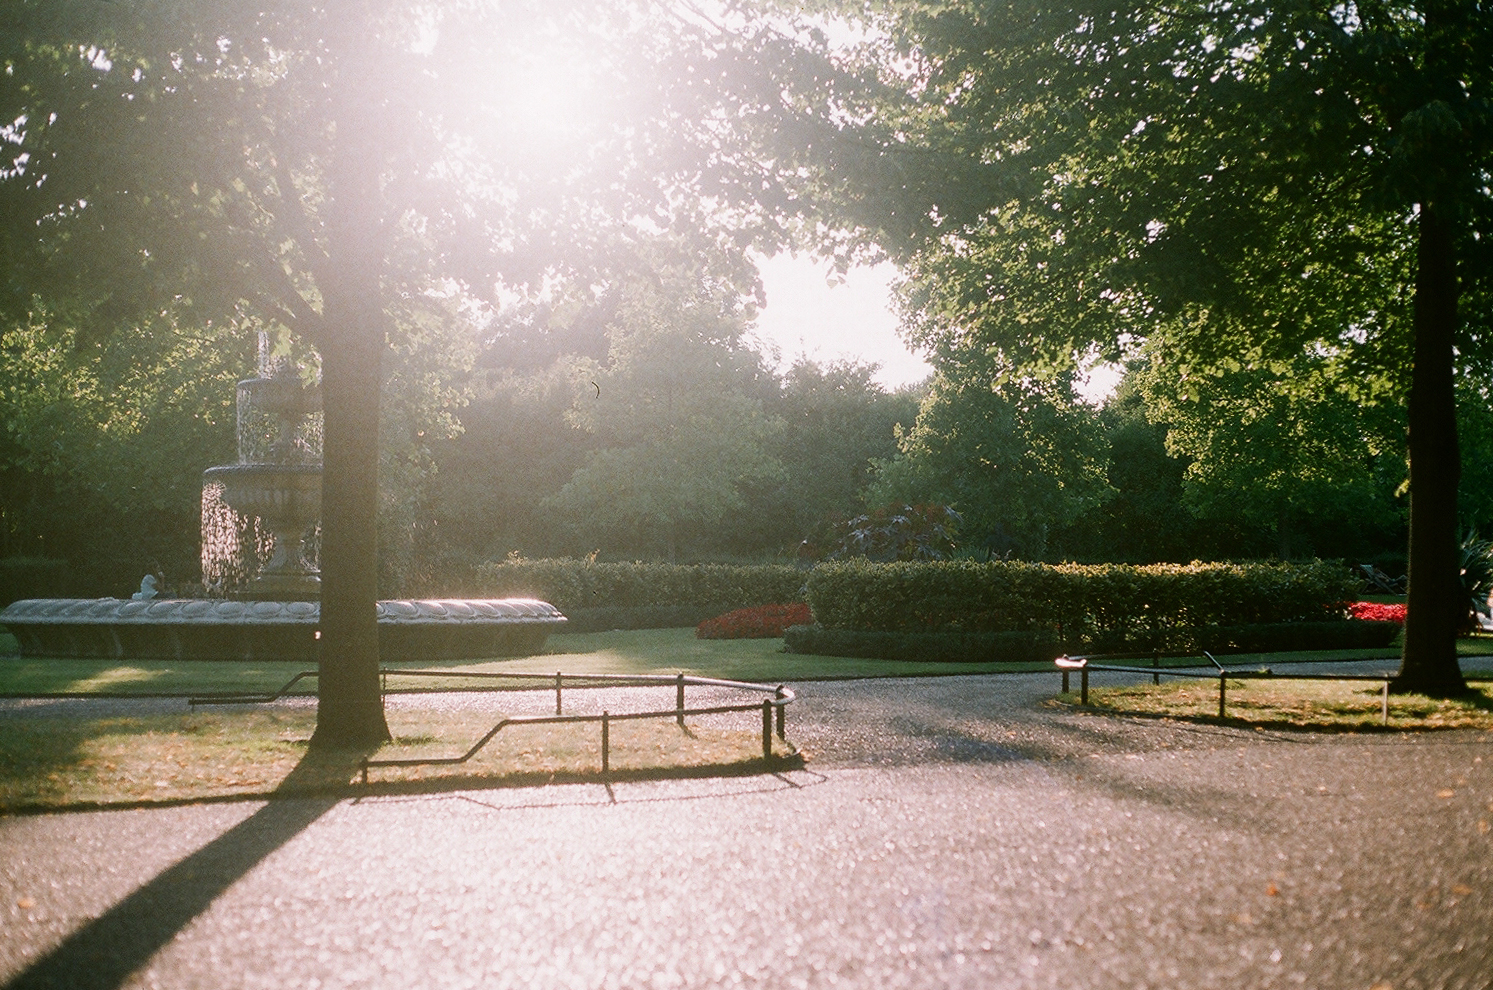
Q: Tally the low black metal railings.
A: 2